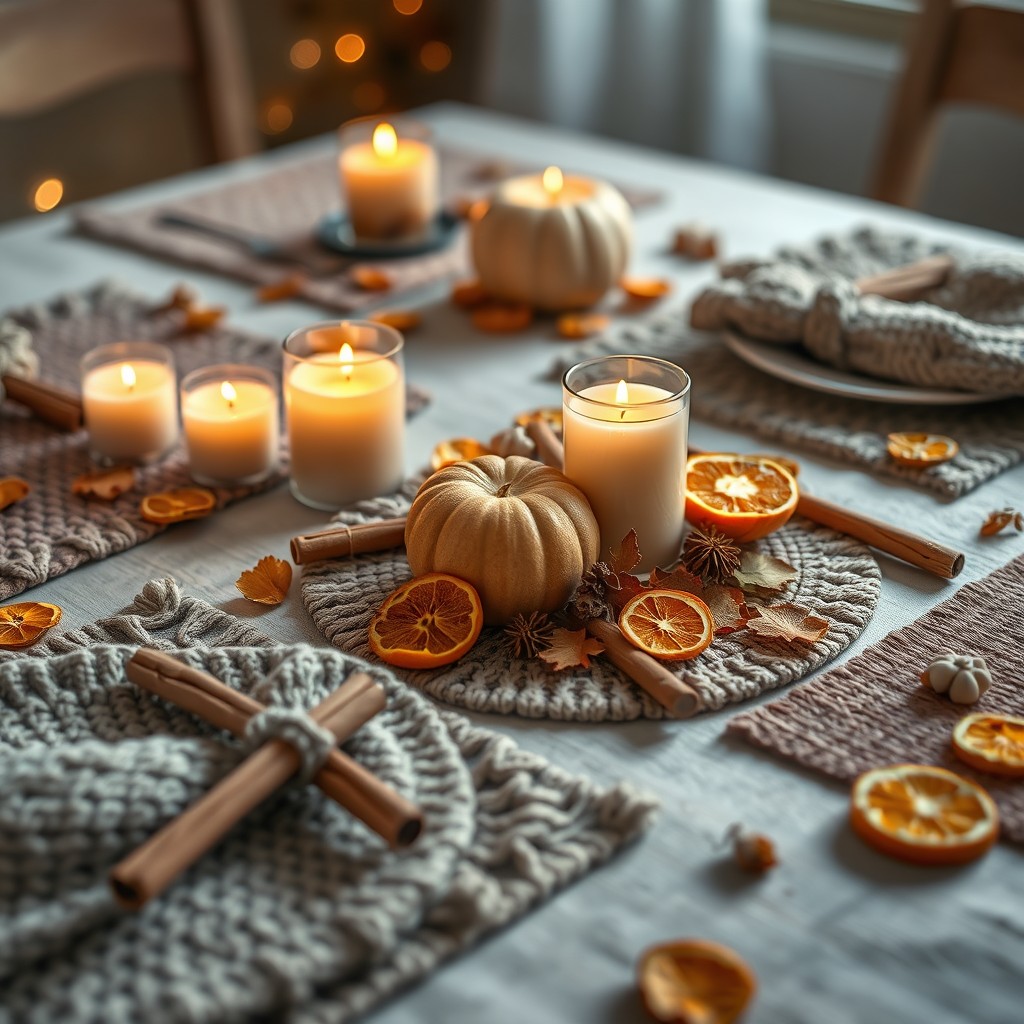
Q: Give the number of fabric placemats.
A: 6